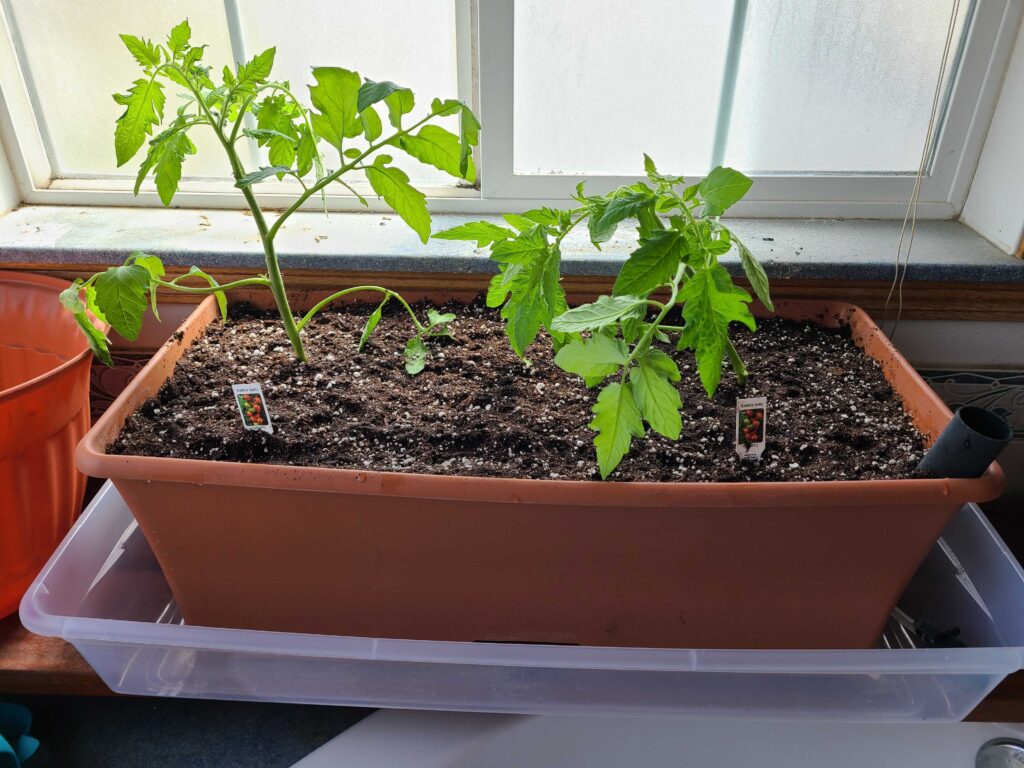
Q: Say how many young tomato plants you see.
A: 2